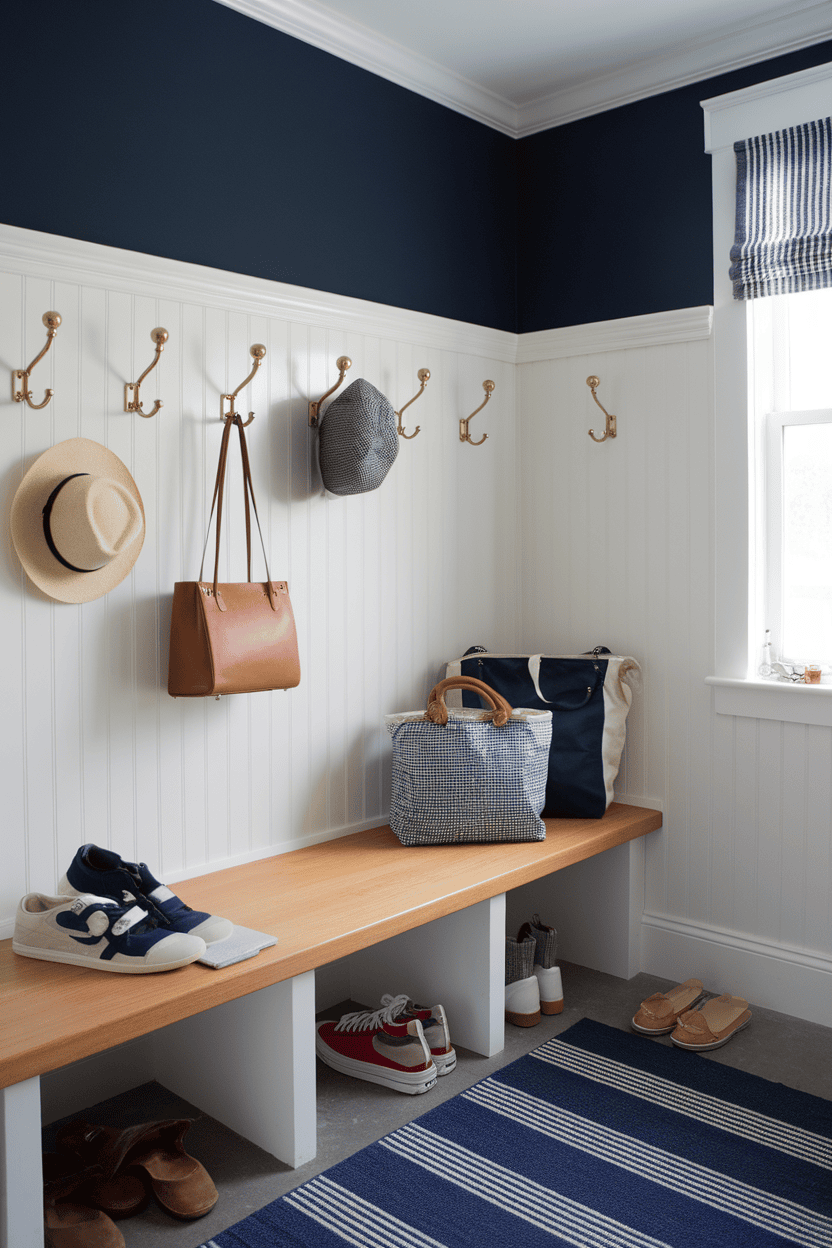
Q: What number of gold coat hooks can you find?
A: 7